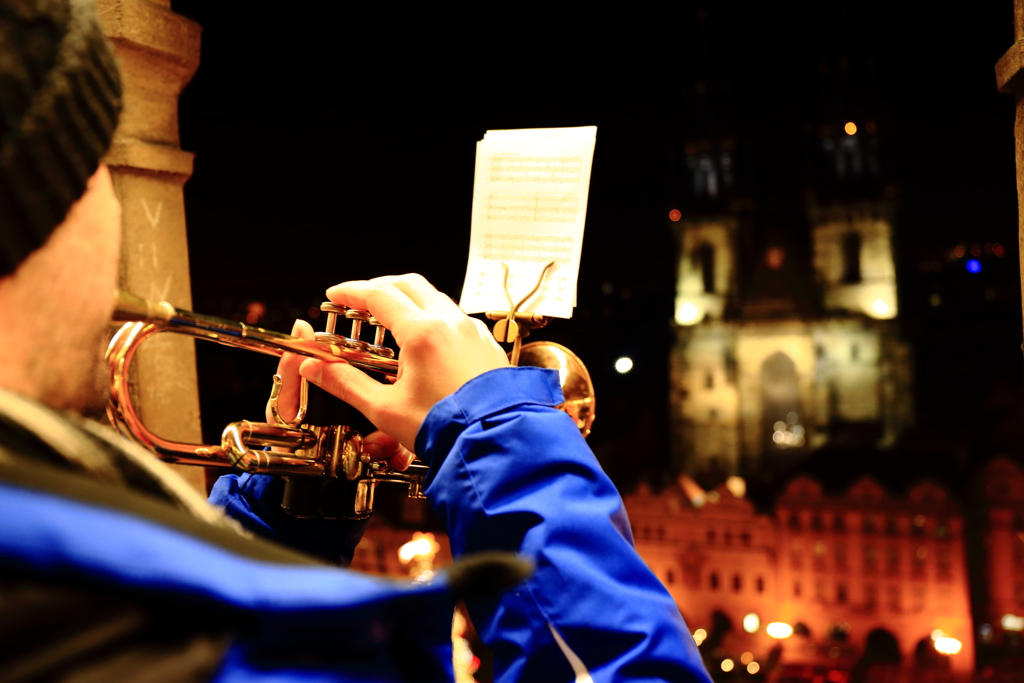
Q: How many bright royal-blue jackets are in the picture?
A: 1